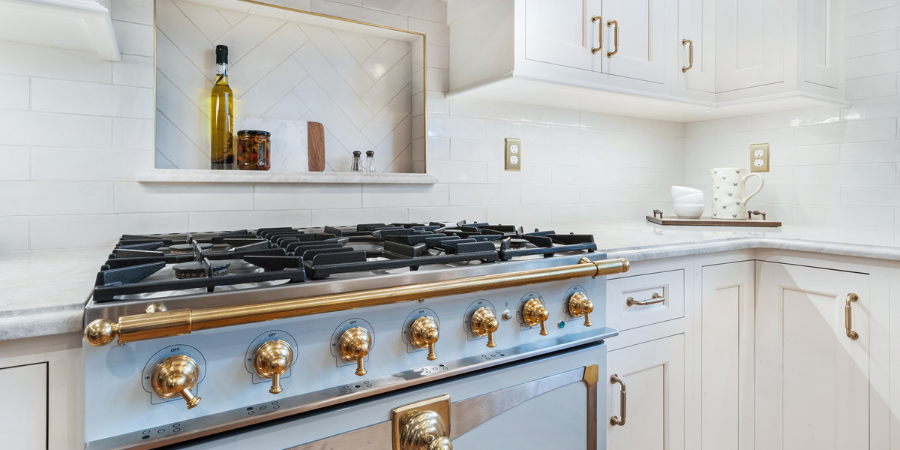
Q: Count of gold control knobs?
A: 7